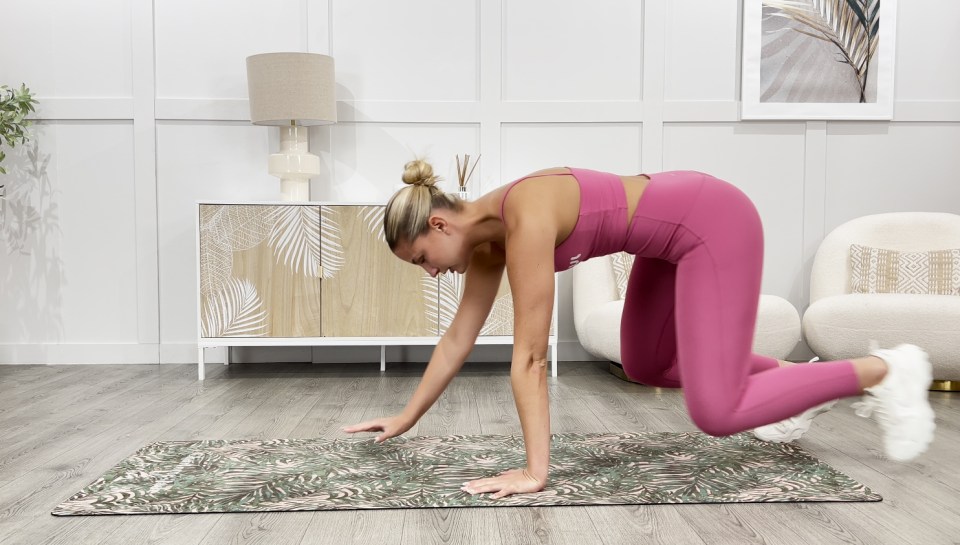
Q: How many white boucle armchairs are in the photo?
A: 2